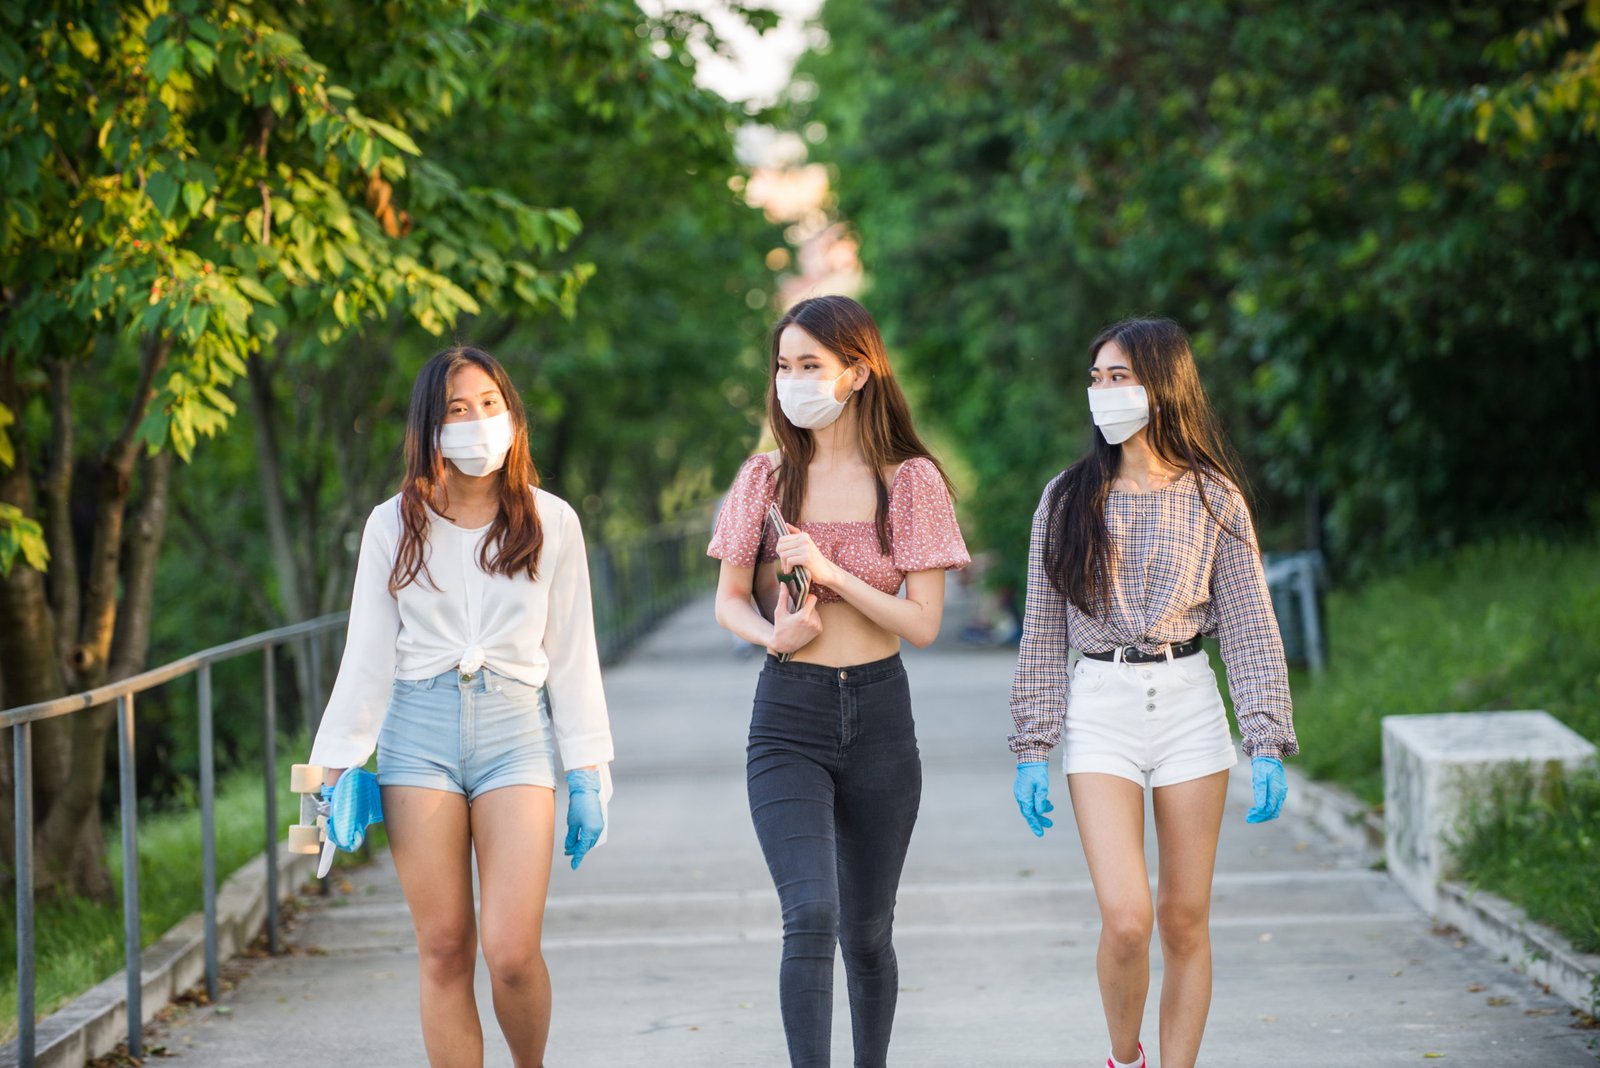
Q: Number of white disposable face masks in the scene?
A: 3